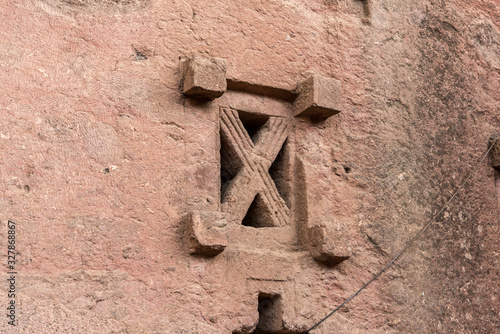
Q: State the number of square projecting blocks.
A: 4